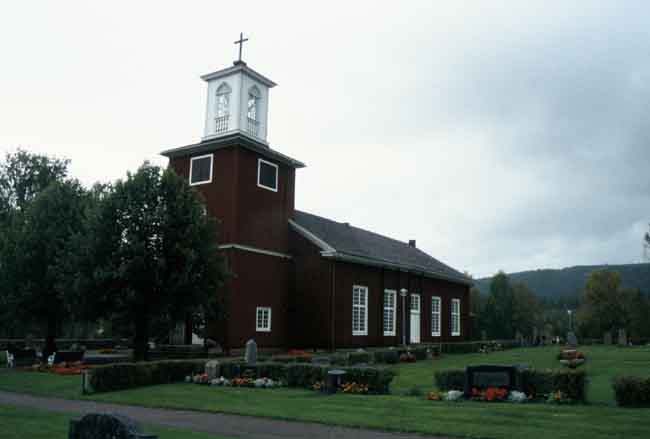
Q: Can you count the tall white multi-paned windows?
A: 4